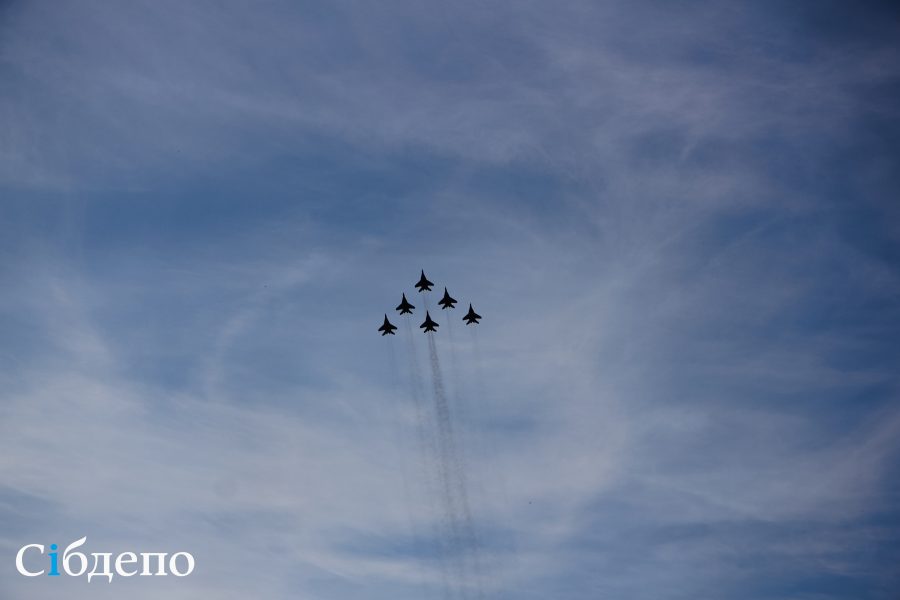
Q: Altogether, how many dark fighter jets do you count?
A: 6